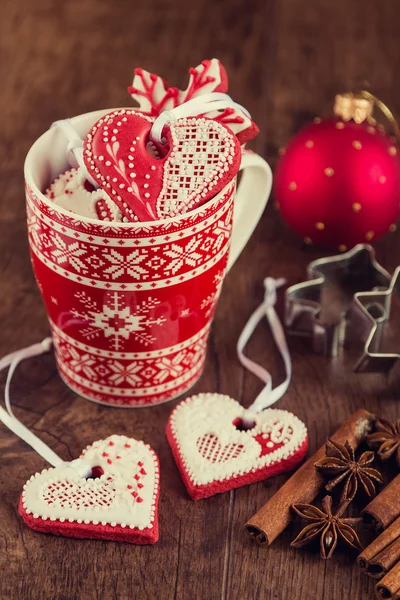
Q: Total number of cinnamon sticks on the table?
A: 4